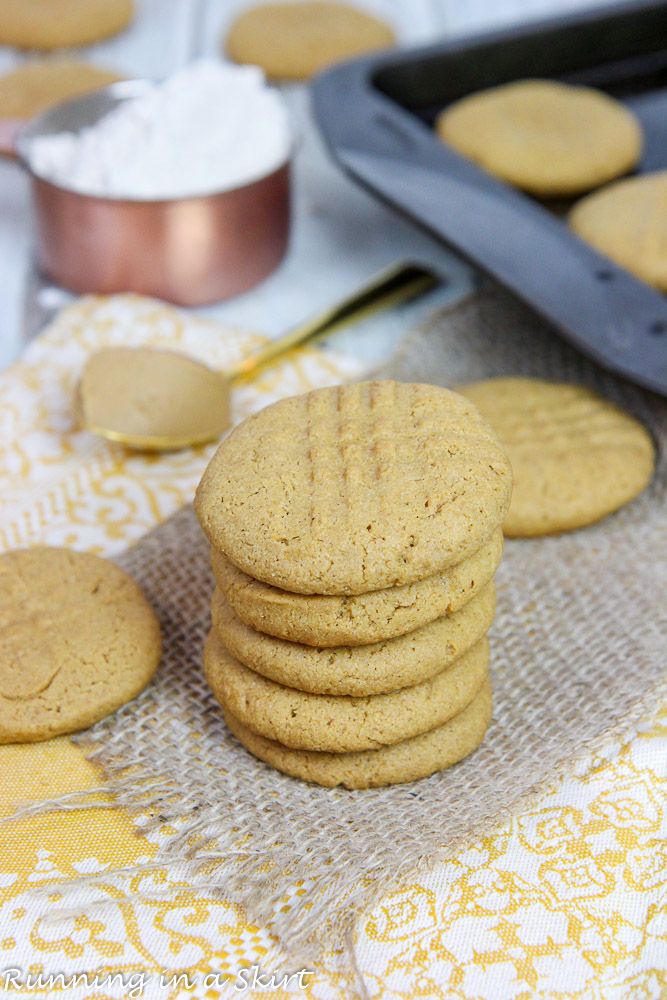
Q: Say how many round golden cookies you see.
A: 12